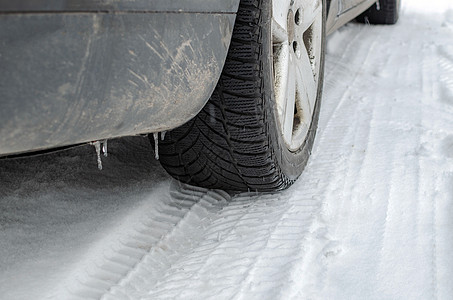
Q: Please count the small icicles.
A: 4